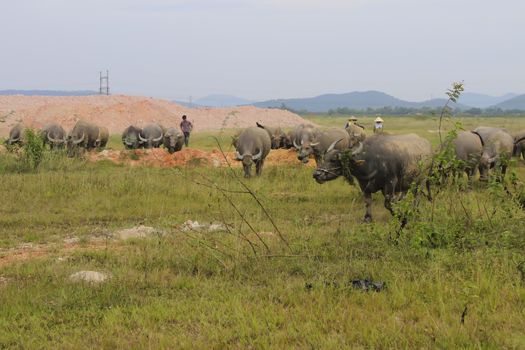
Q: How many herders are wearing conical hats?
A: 2